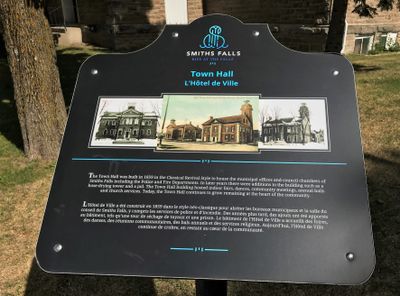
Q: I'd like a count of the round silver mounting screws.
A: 6